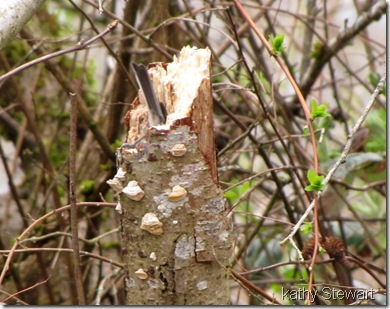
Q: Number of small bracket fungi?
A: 9